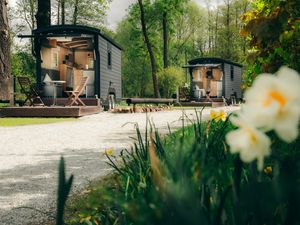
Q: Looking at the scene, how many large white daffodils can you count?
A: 2